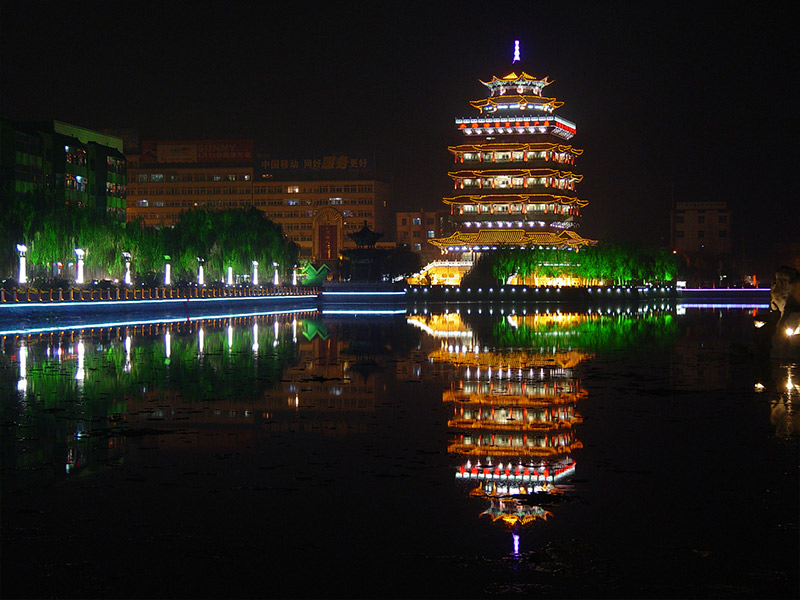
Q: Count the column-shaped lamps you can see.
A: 9